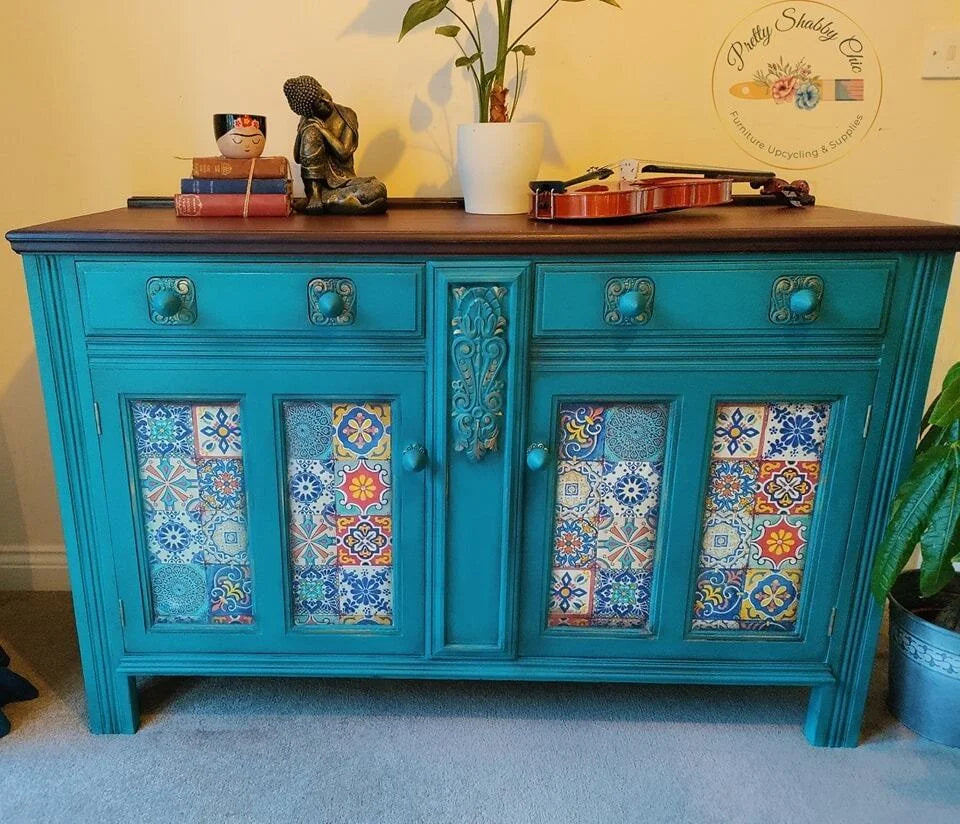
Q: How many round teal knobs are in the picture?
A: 6